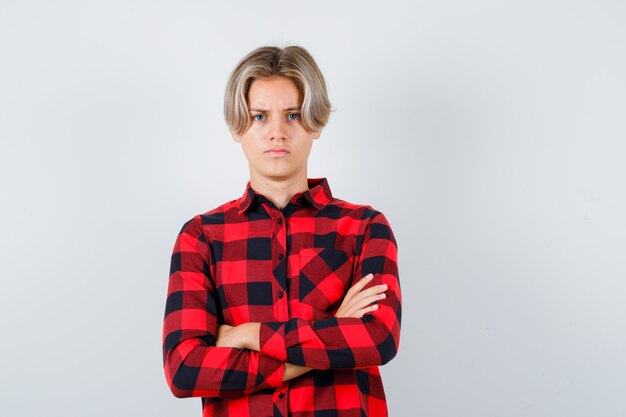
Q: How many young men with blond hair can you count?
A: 1